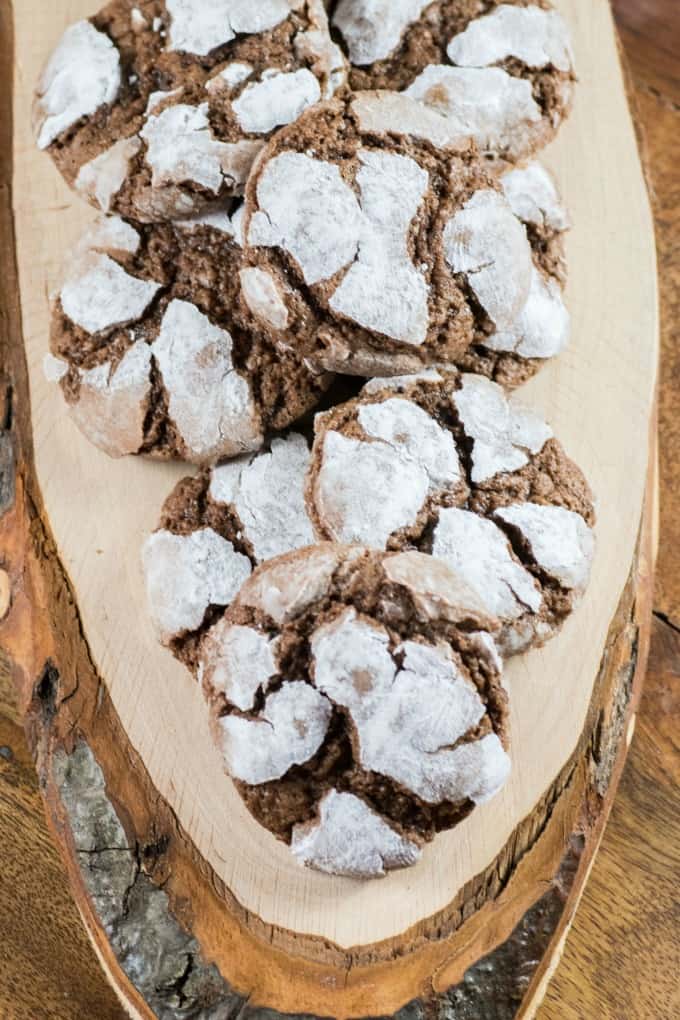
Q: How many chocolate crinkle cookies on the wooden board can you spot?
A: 8